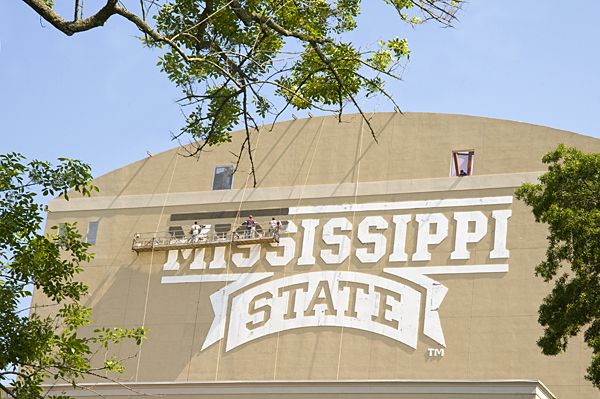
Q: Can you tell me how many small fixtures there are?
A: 4